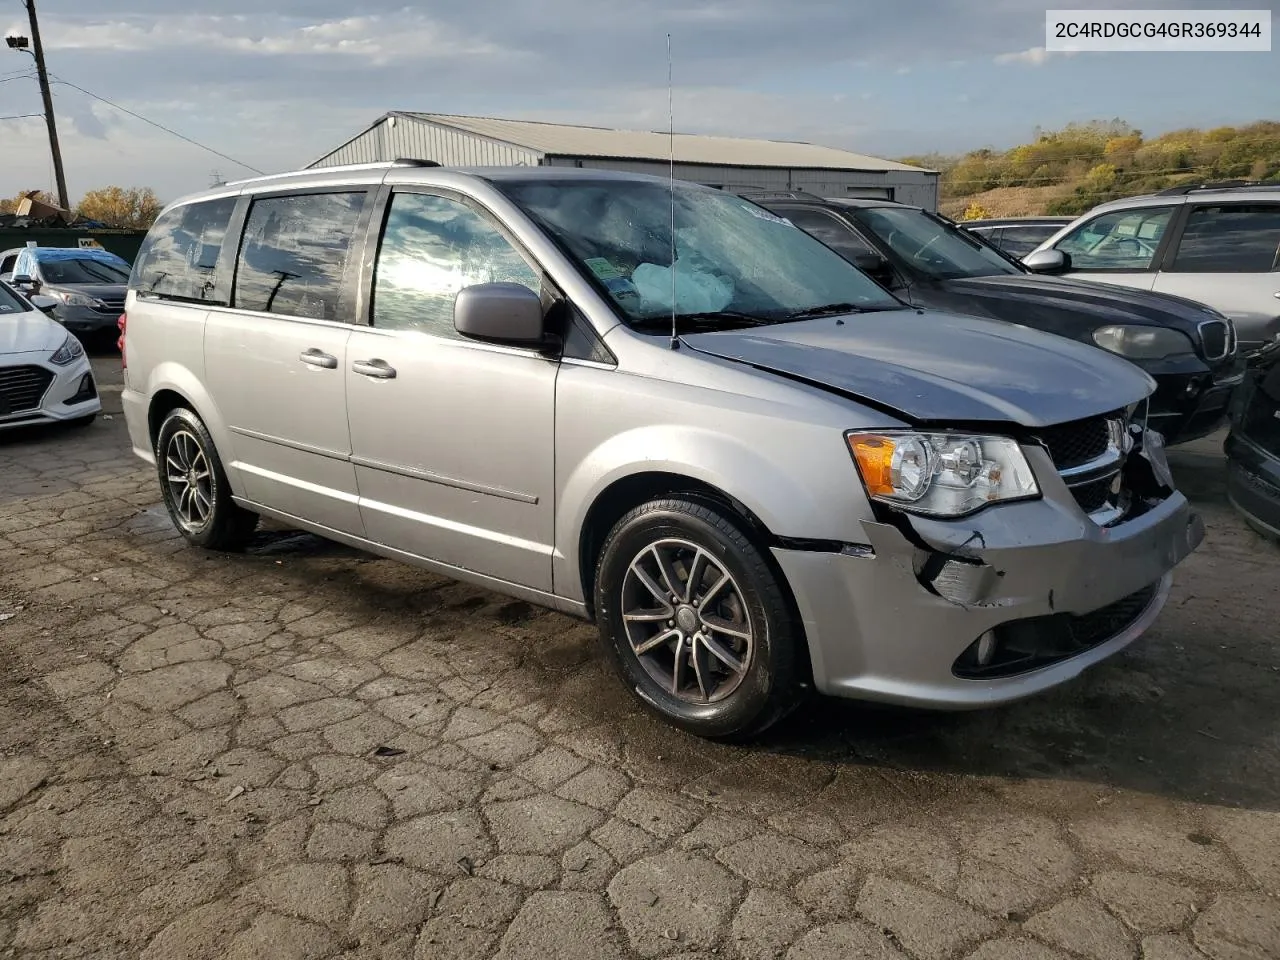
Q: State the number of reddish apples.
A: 0